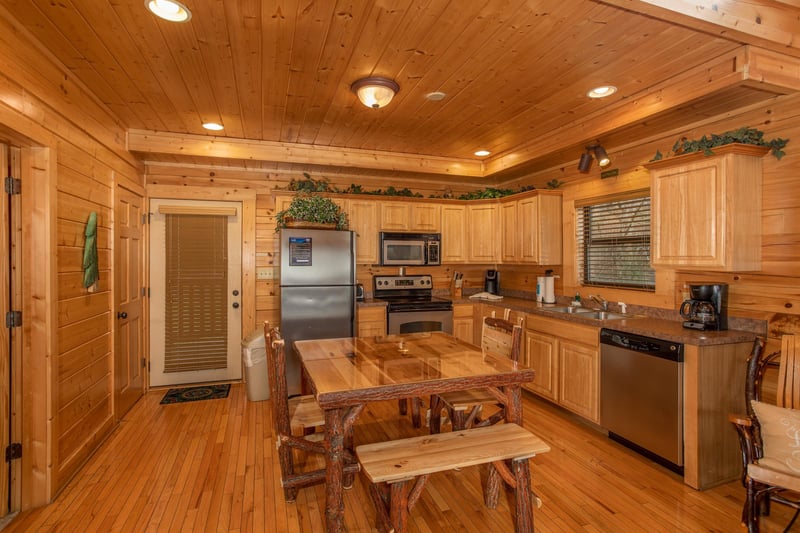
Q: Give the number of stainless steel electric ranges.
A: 1